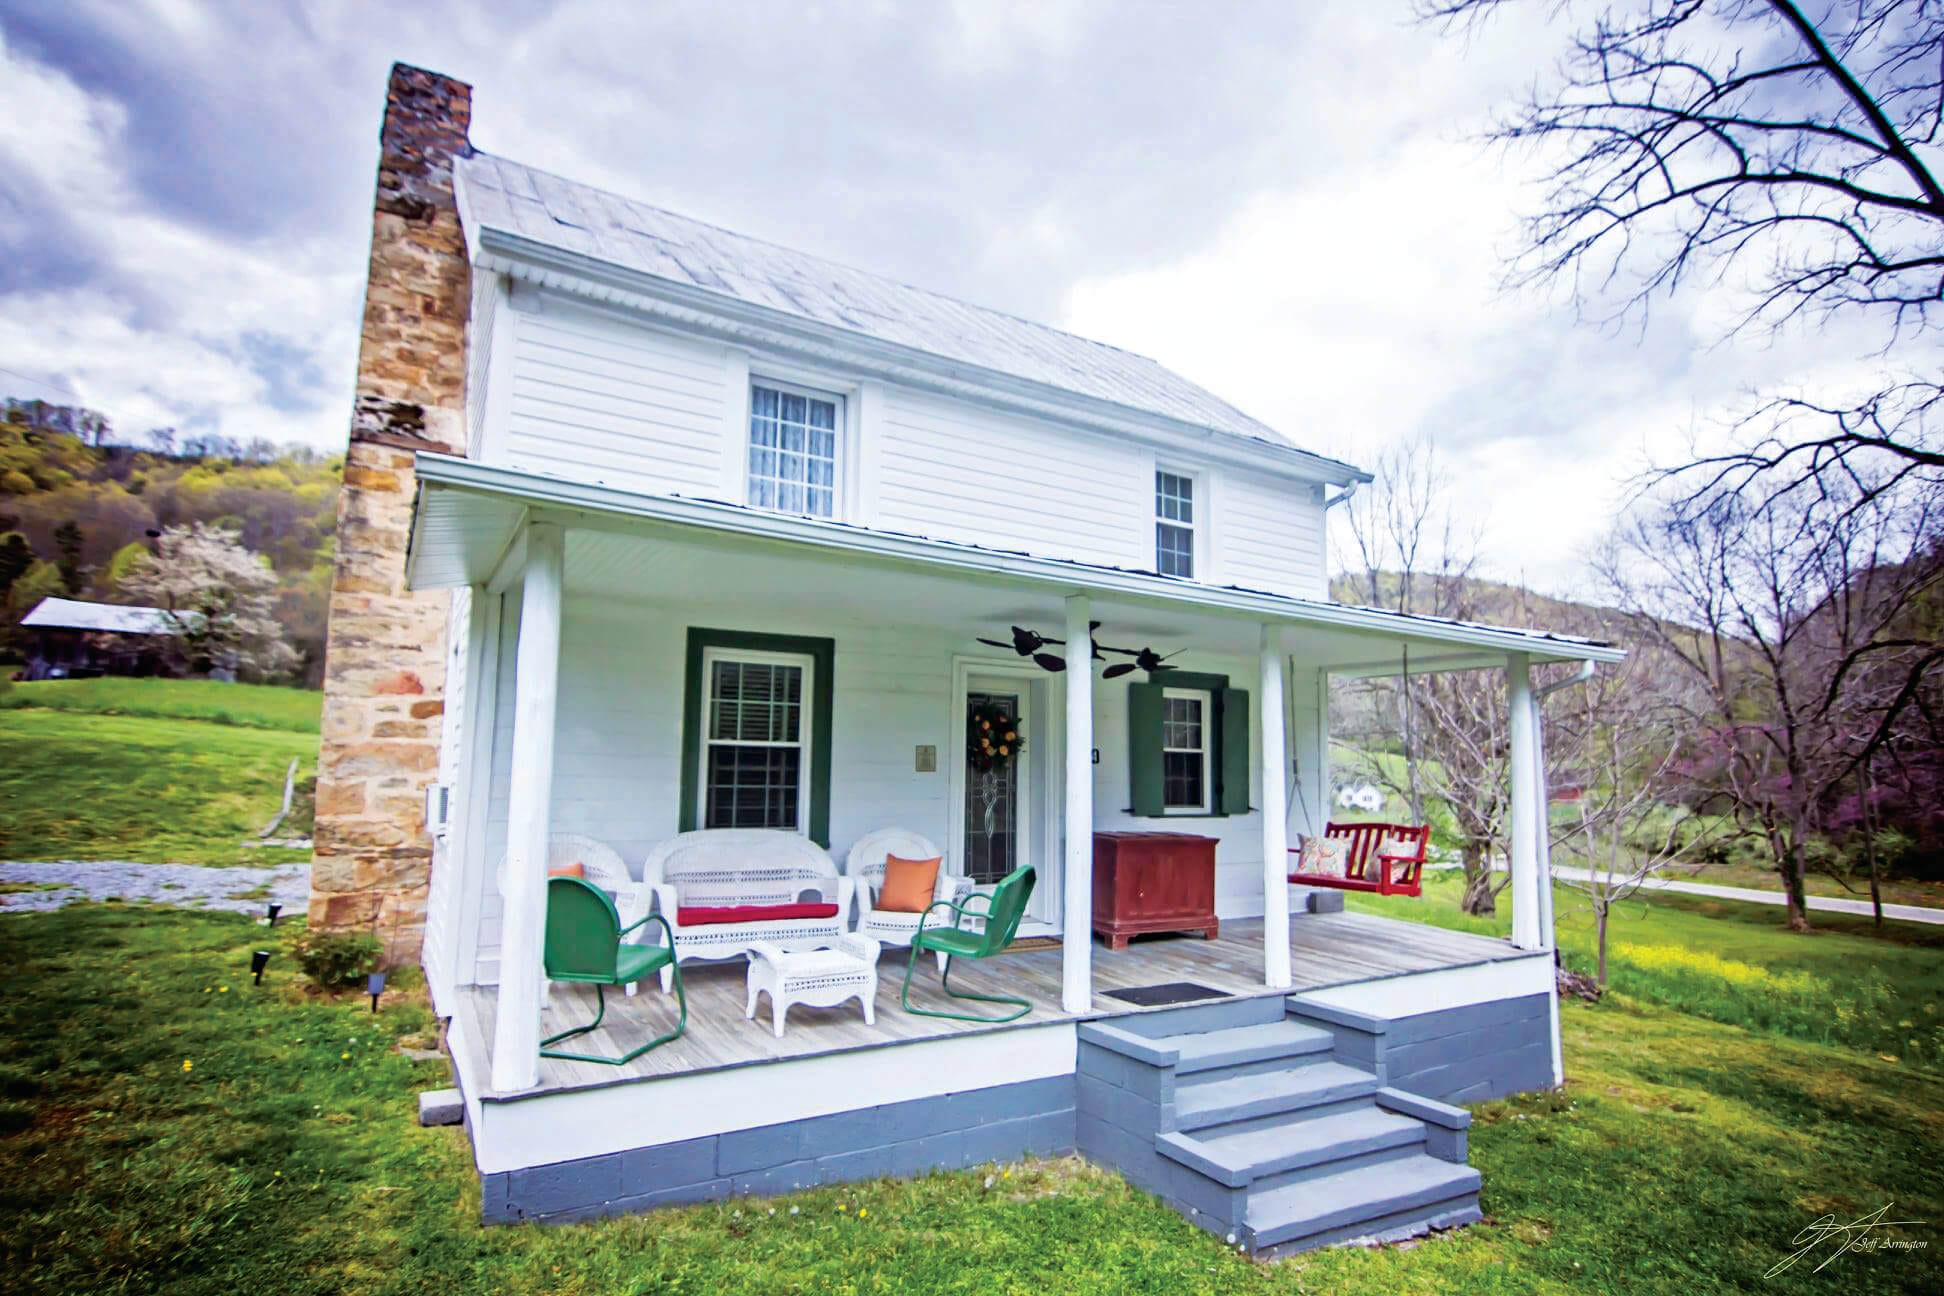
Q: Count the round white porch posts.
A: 4